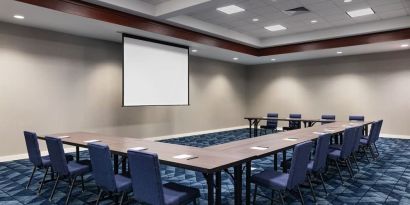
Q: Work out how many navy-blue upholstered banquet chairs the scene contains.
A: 14